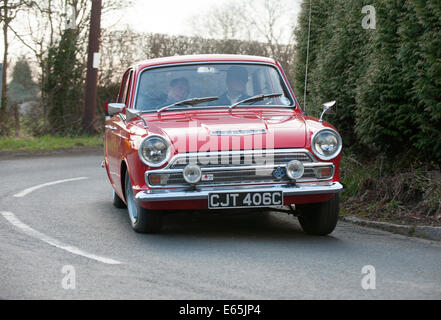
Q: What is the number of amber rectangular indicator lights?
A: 2